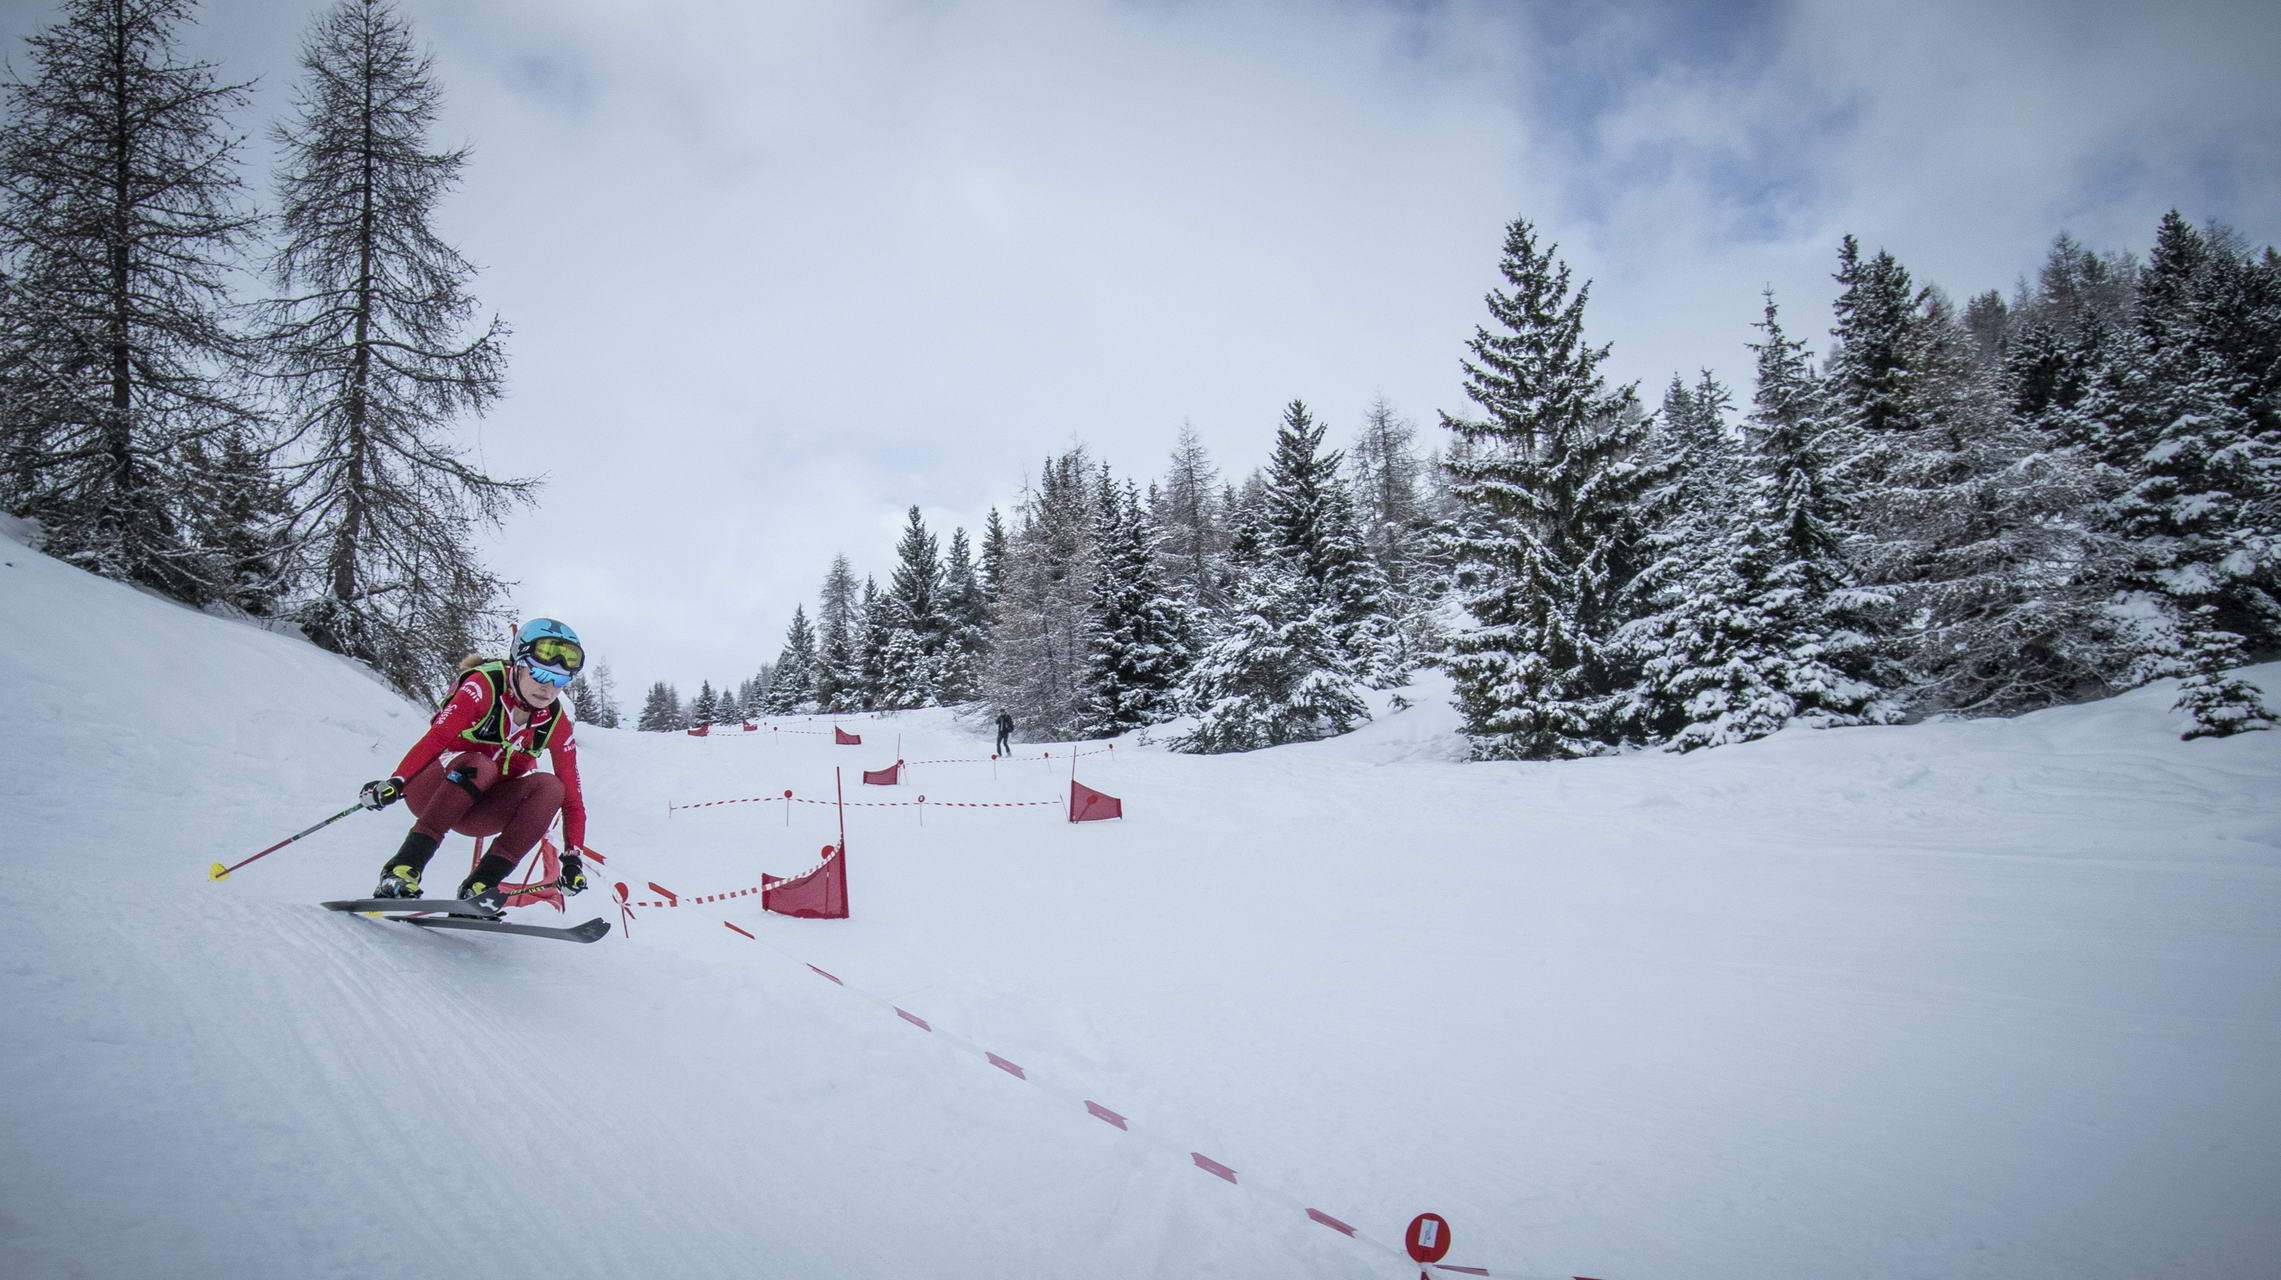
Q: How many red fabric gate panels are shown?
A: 7